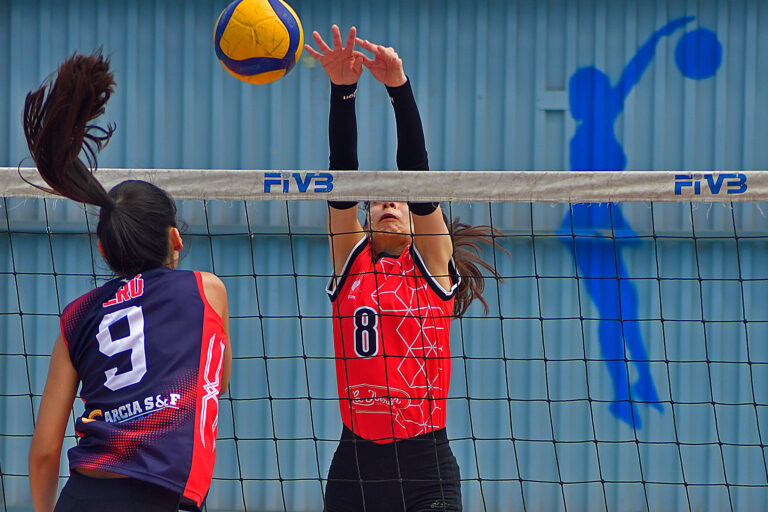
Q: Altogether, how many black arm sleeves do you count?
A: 2